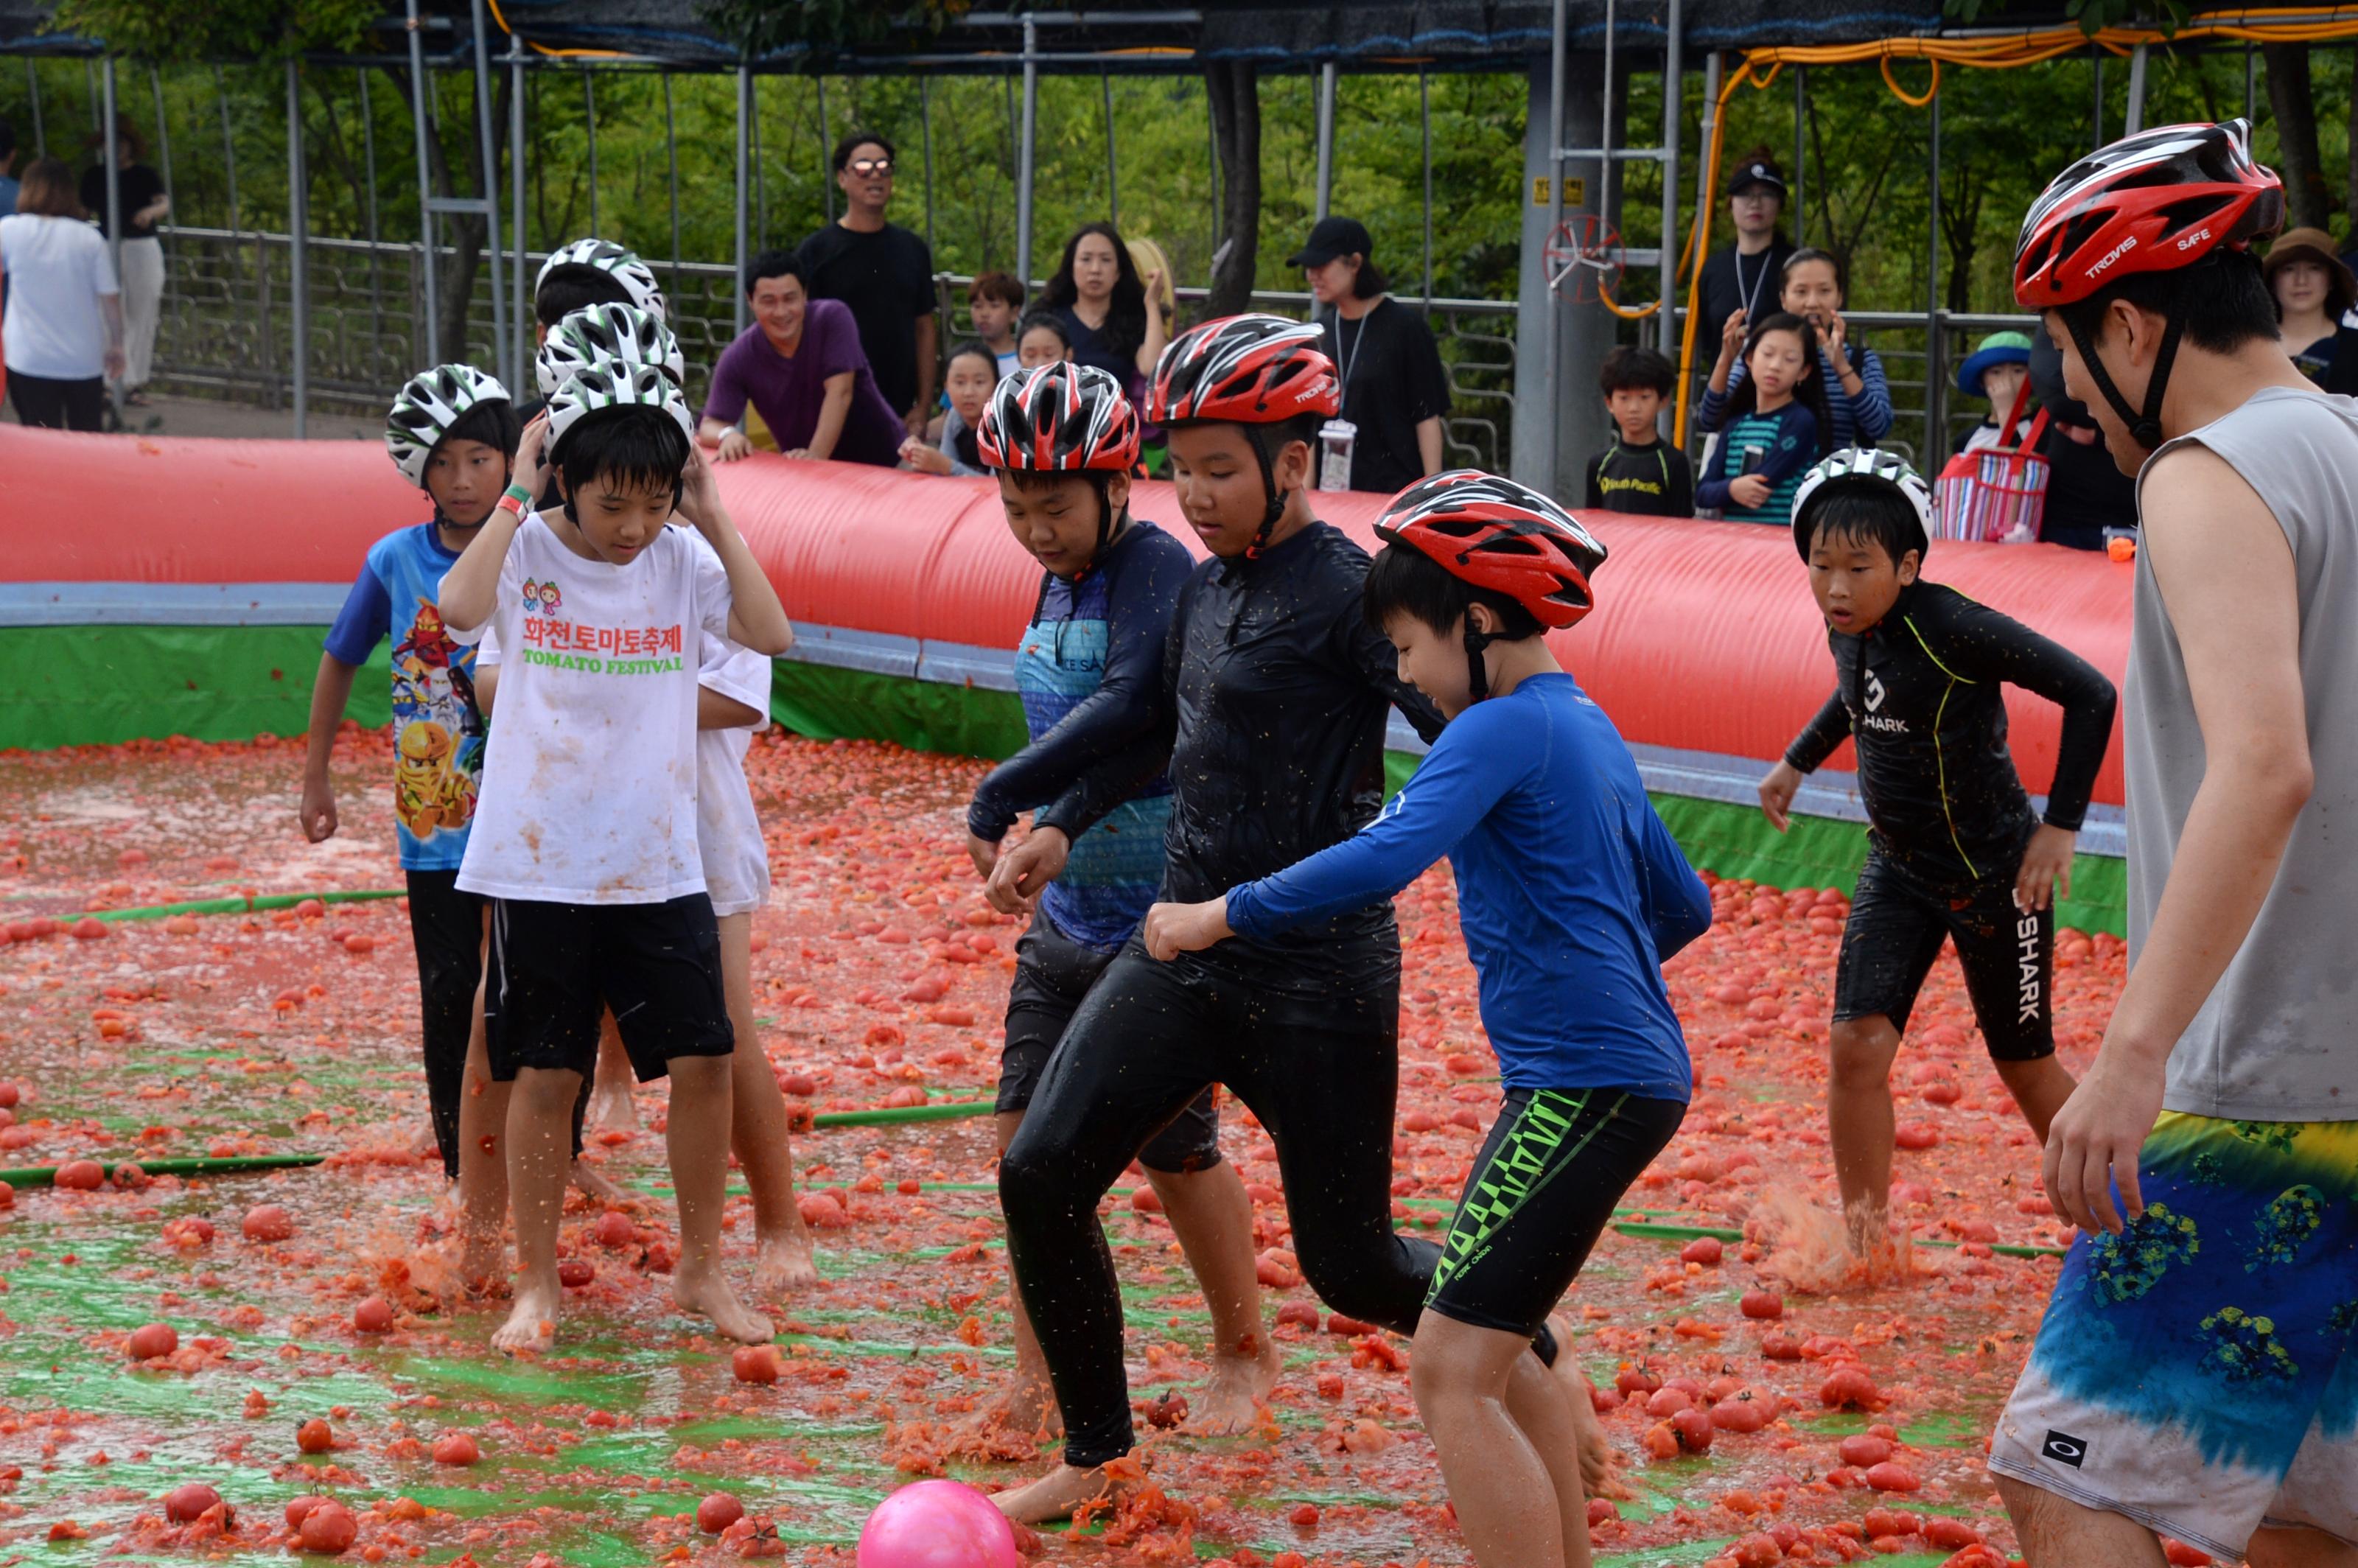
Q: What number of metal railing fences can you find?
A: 1